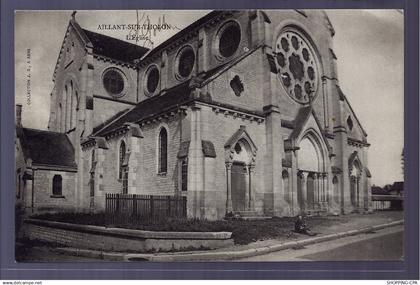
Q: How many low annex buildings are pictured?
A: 1